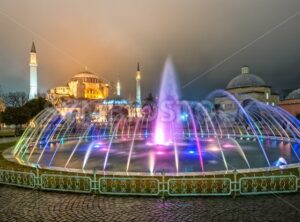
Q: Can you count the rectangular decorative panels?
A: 5